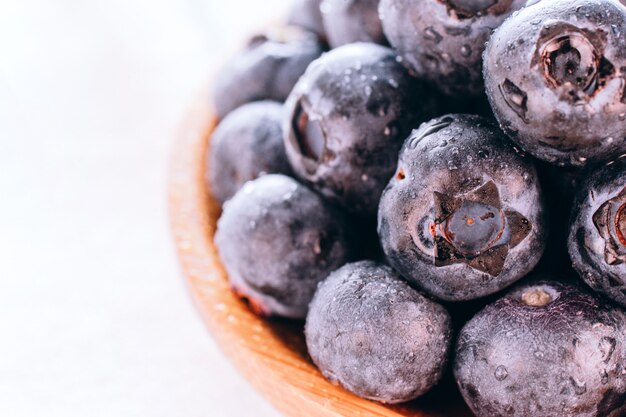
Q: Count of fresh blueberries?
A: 12